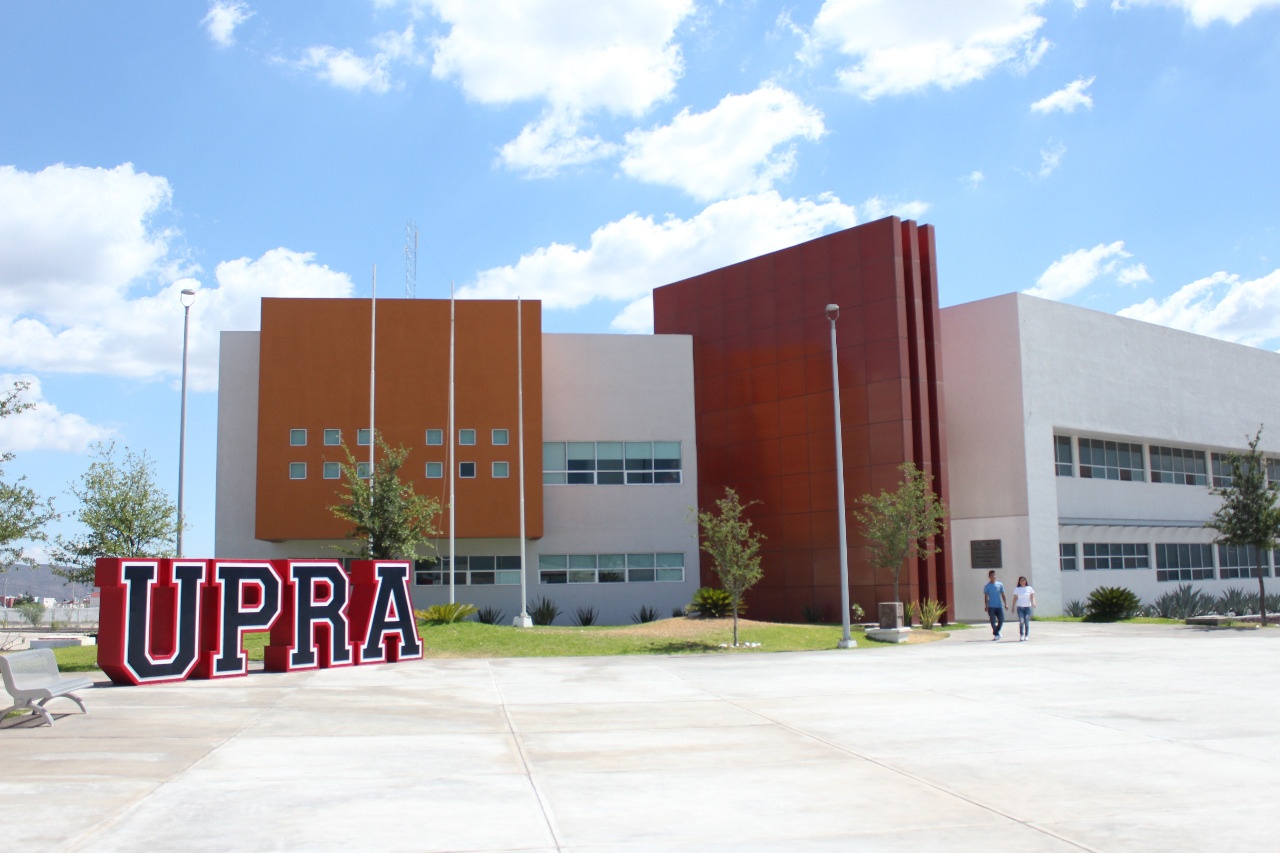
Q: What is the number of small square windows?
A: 12